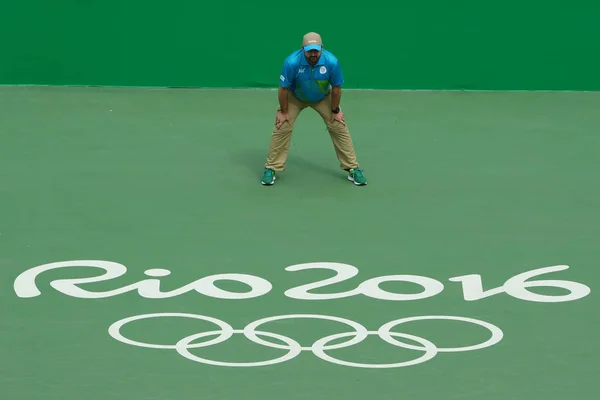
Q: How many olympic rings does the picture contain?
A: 5